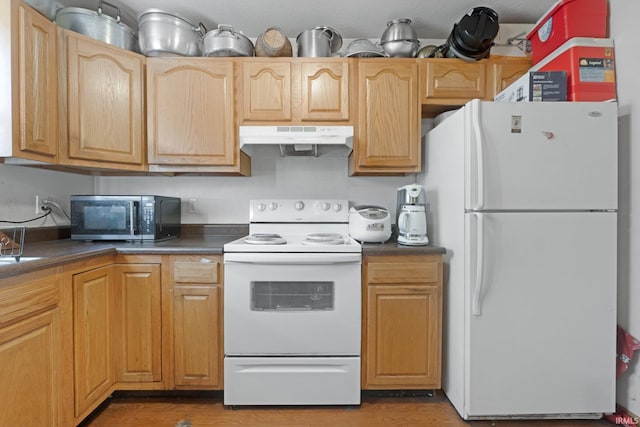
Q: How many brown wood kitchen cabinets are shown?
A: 13